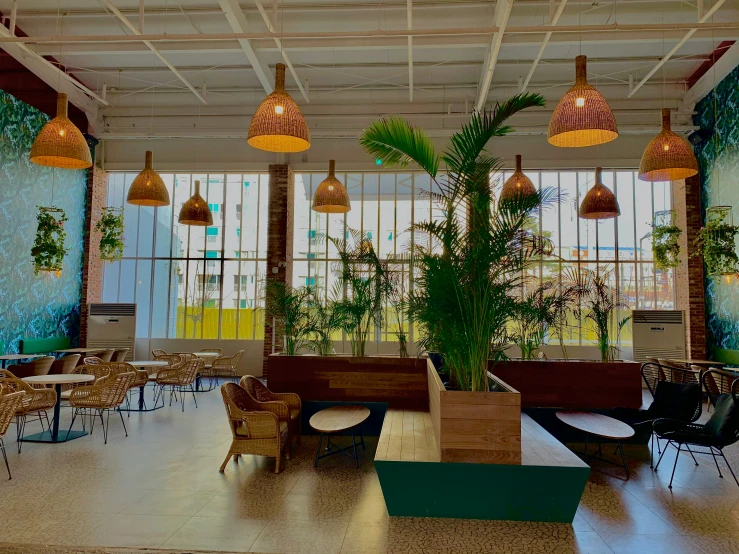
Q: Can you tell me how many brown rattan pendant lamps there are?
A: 9